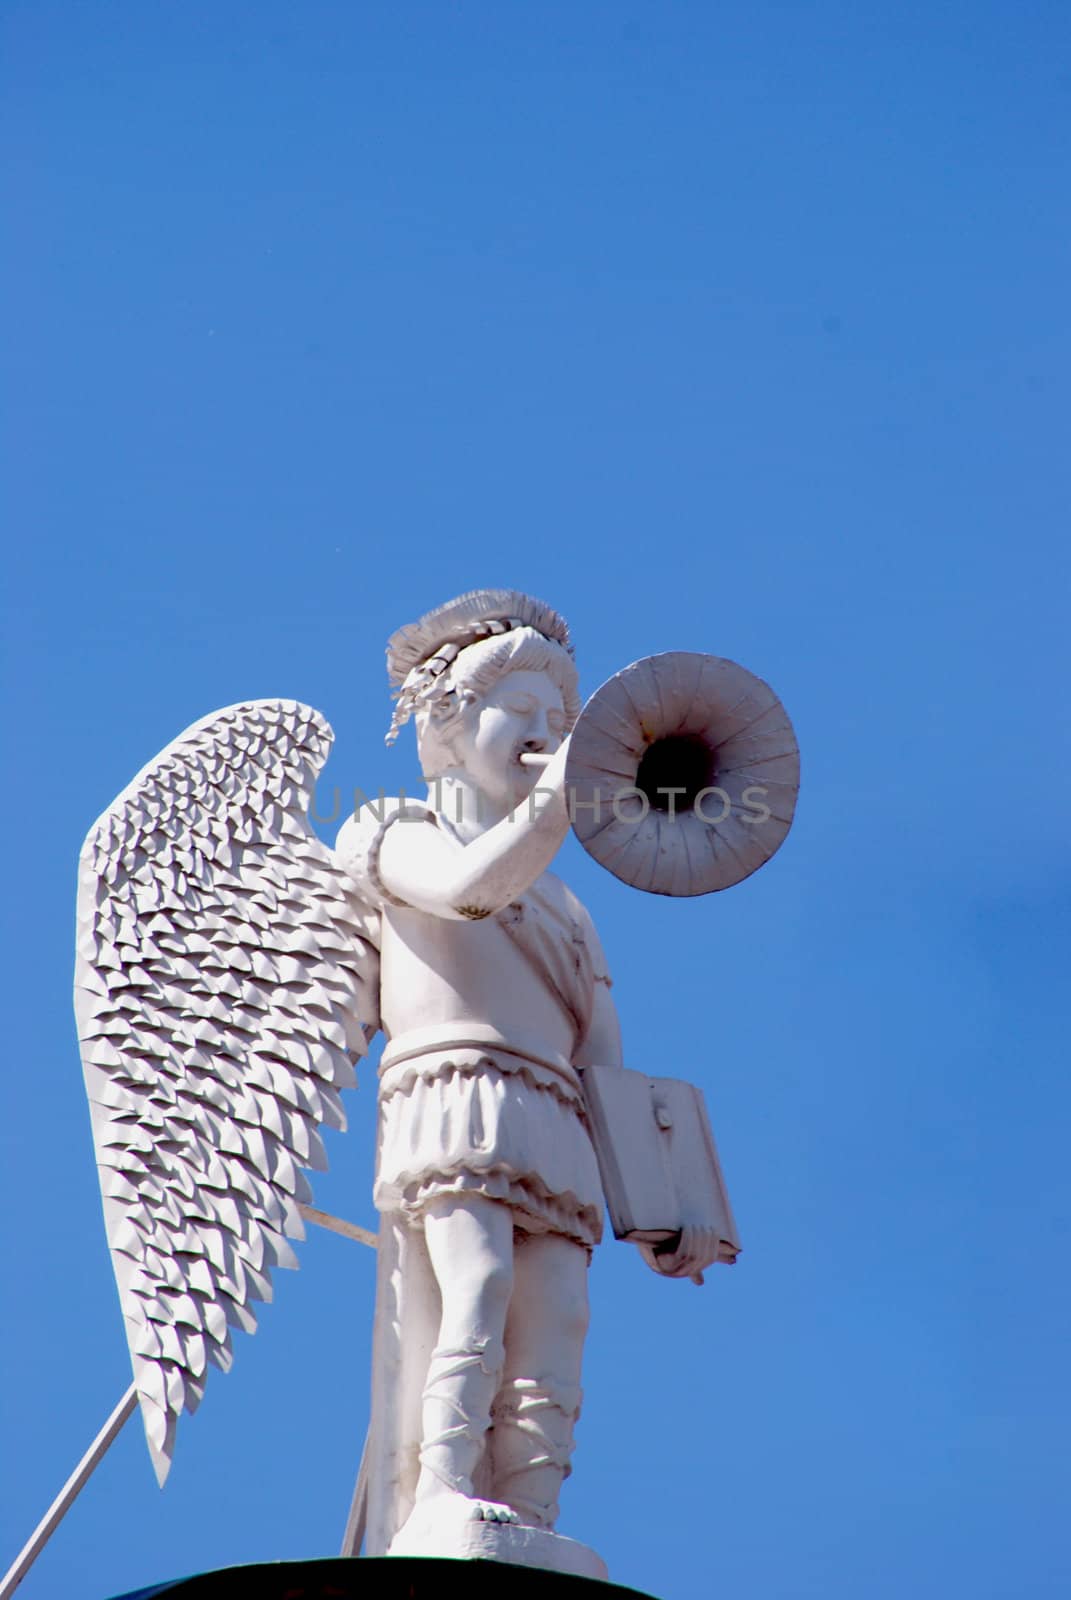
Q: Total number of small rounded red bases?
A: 0